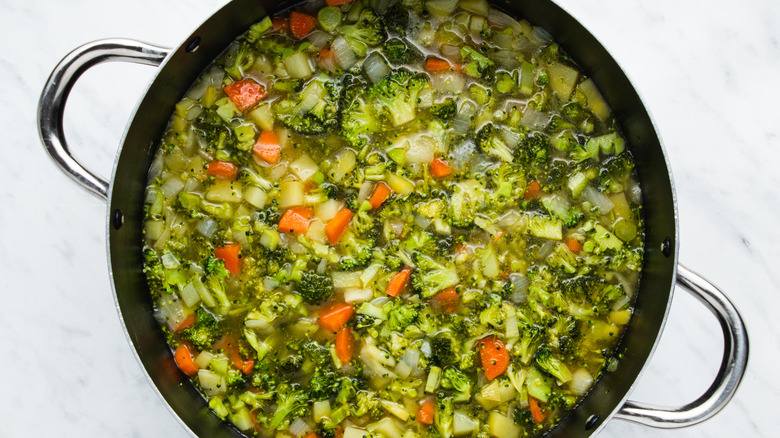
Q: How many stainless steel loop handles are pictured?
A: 2